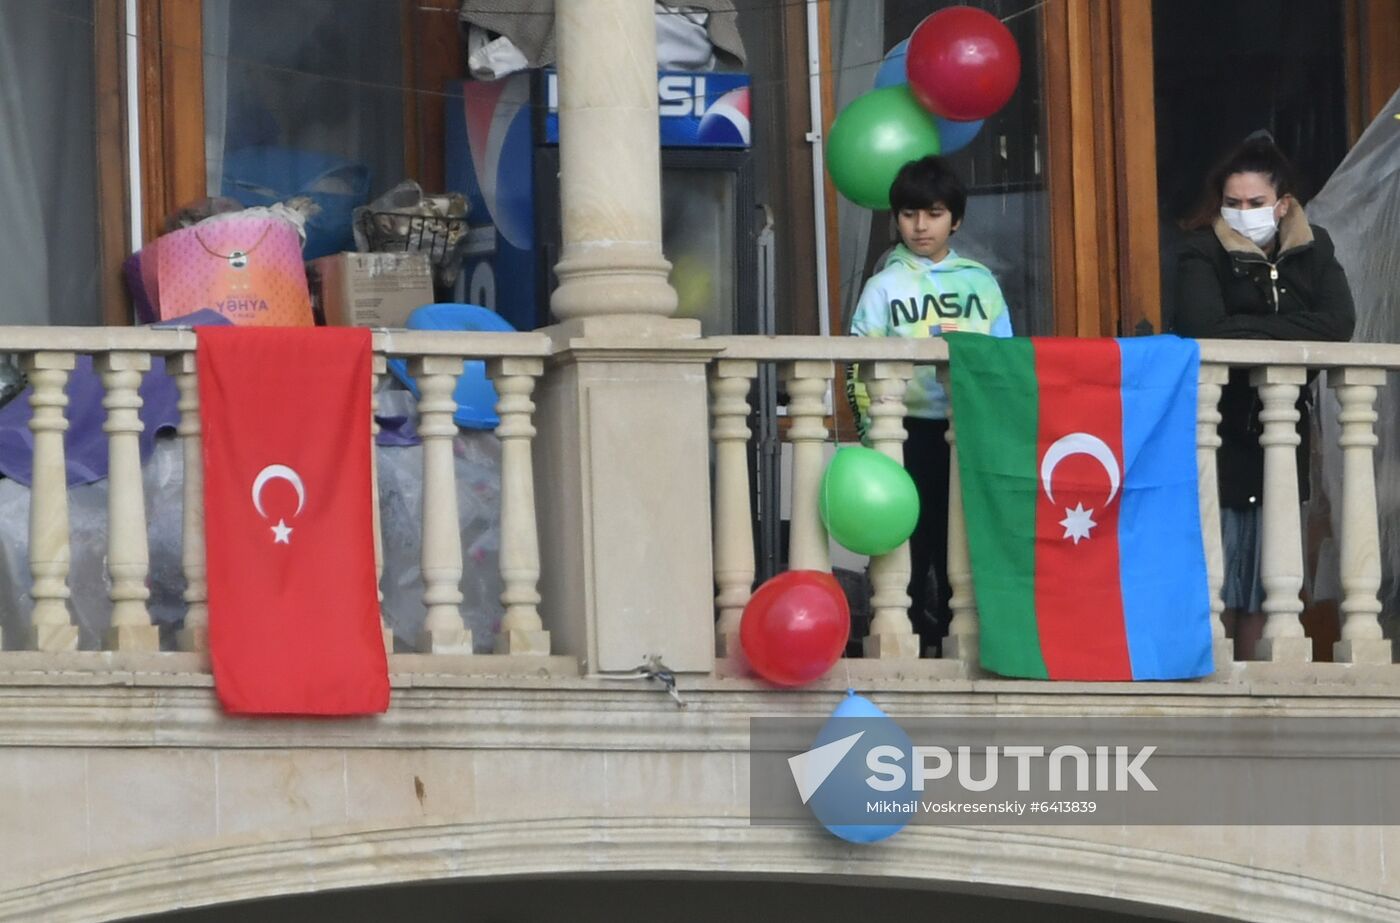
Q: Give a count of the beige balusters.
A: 13